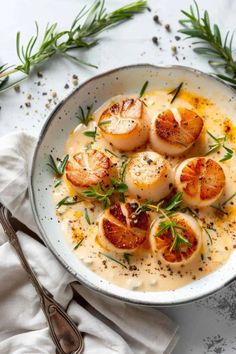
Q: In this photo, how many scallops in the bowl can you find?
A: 7